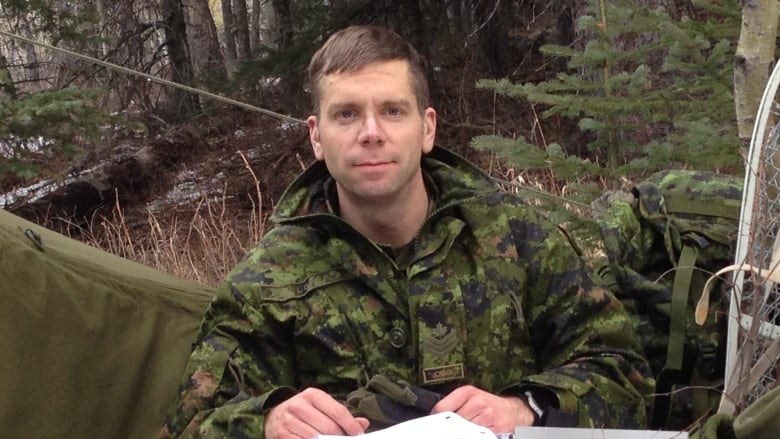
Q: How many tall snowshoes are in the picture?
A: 1